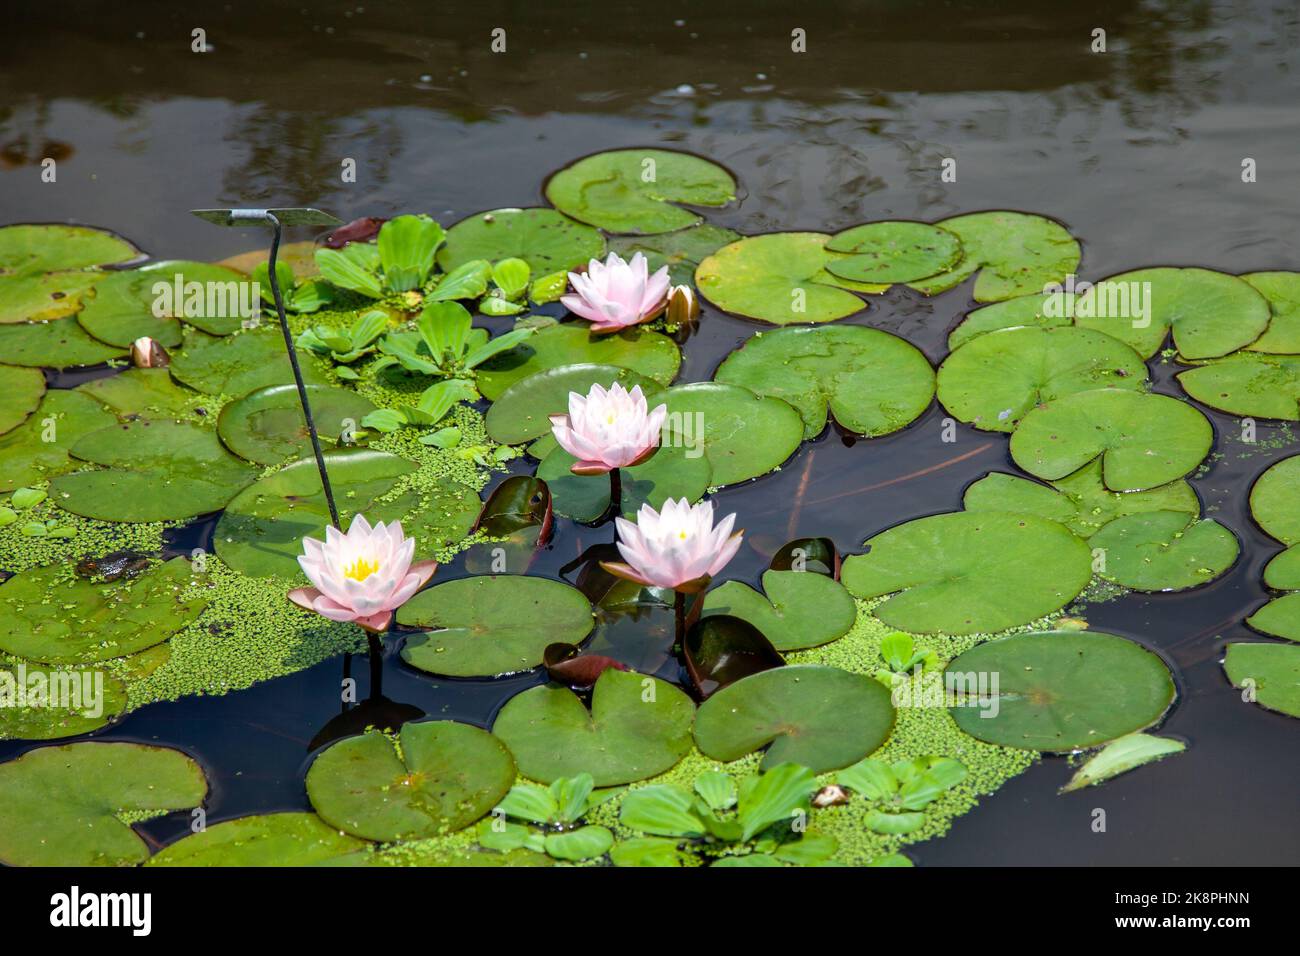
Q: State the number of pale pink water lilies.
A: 4